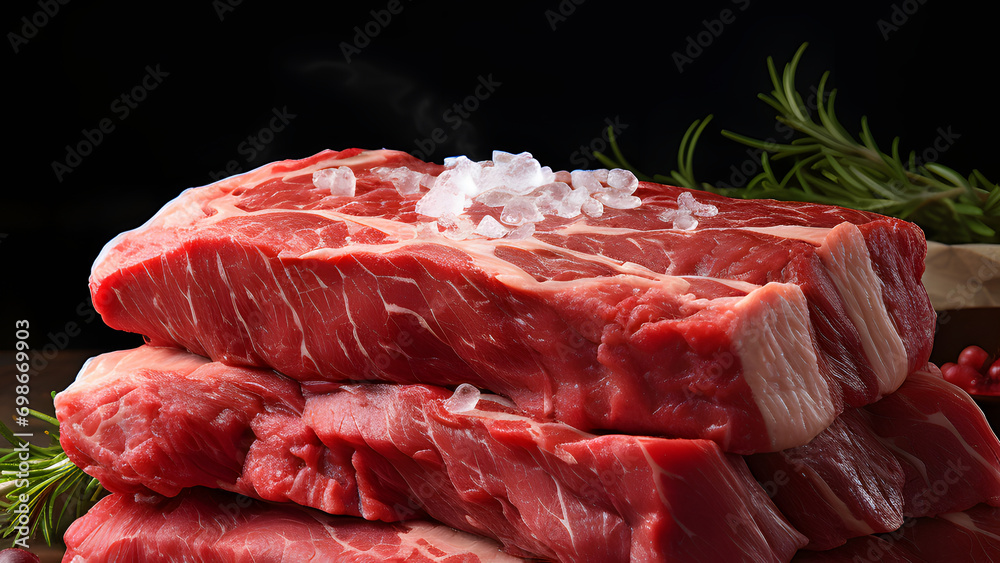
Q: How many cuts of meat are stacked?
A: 3